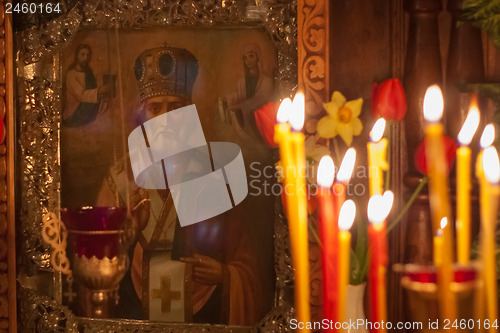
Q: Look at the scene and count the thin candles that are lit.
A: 13